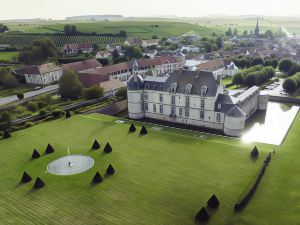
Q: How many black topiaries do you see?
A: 15